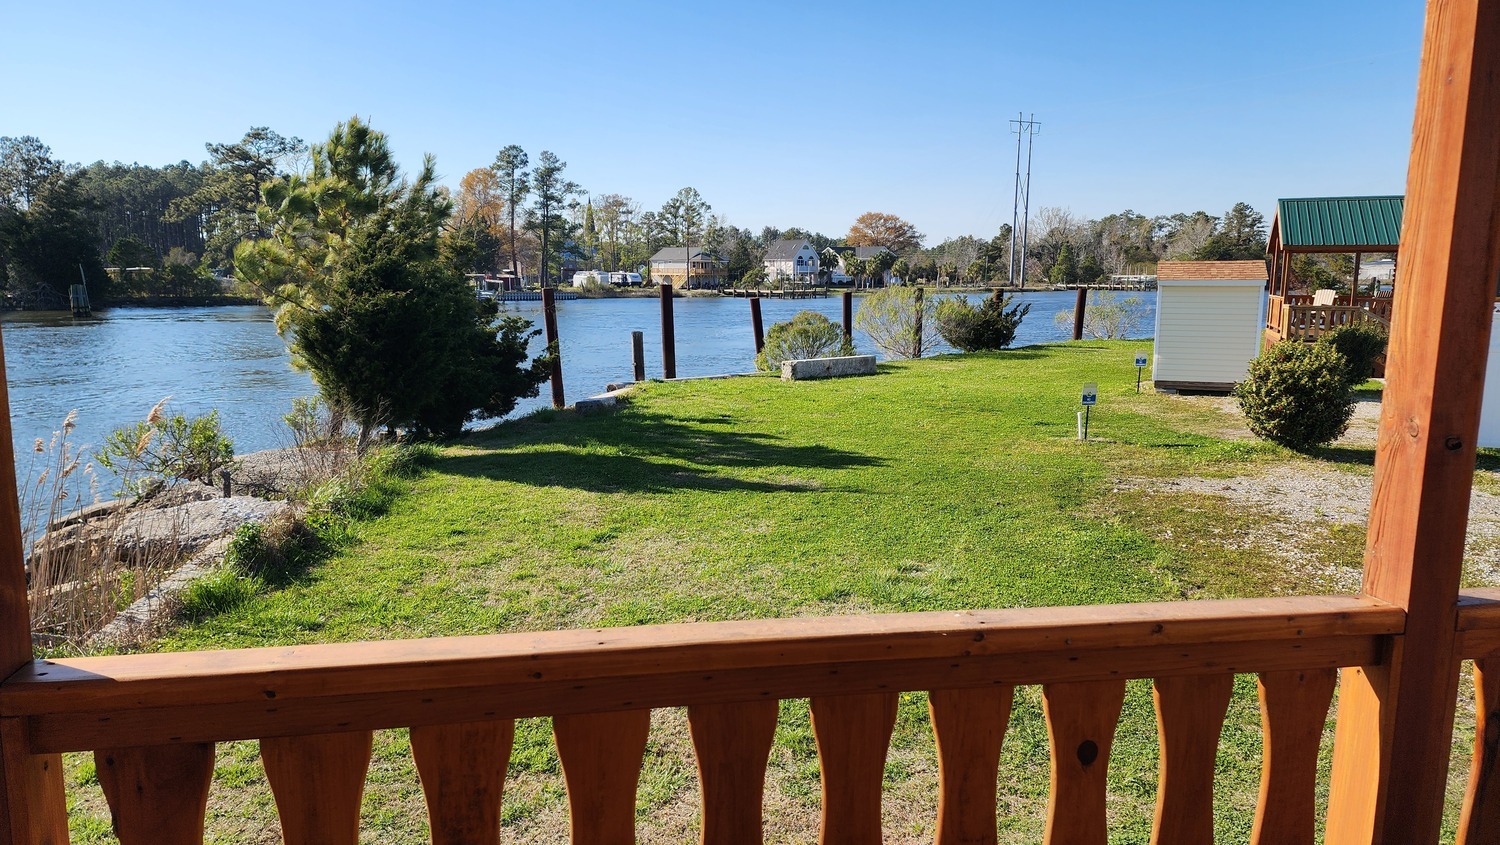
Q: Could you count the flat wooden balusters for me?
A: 11